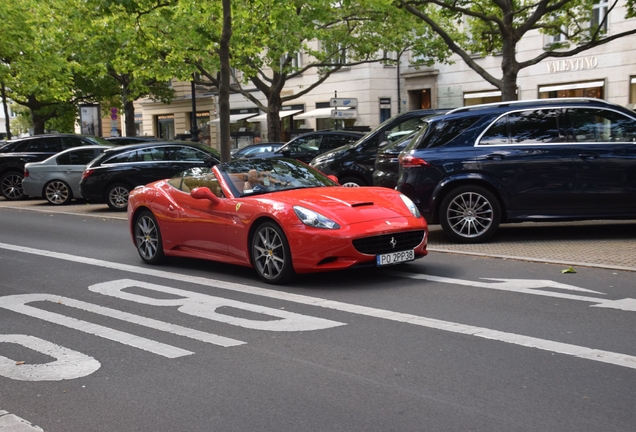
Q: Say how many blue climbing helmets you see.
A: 0